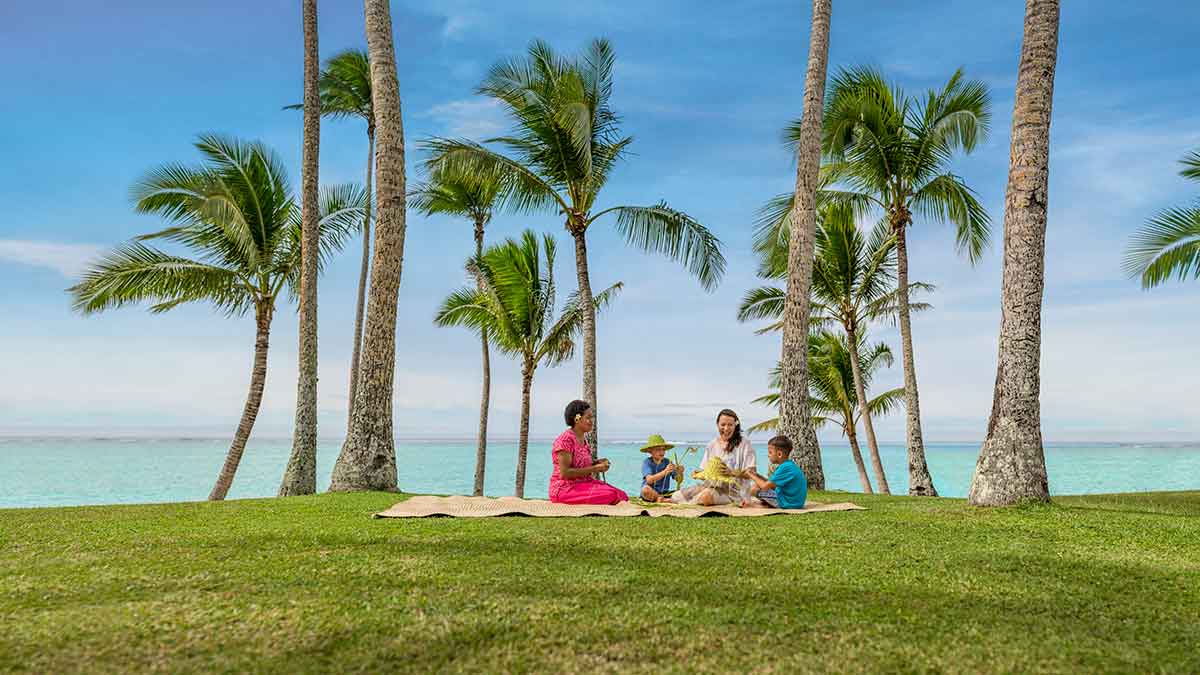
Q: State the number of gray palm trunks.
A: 12